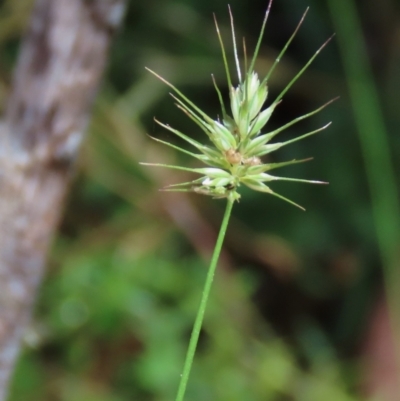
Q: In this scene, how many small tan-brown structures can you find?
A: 2